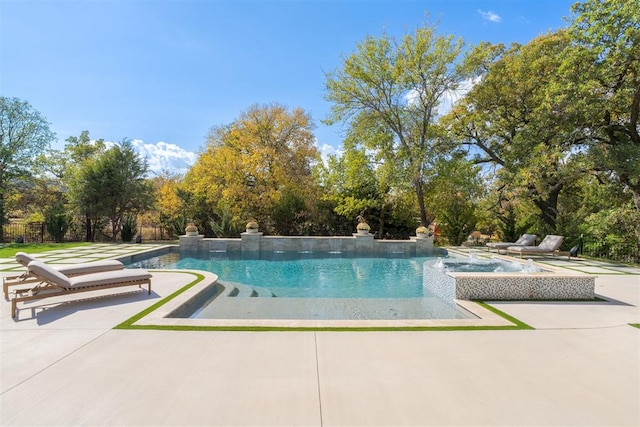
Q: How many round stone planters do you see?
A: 4